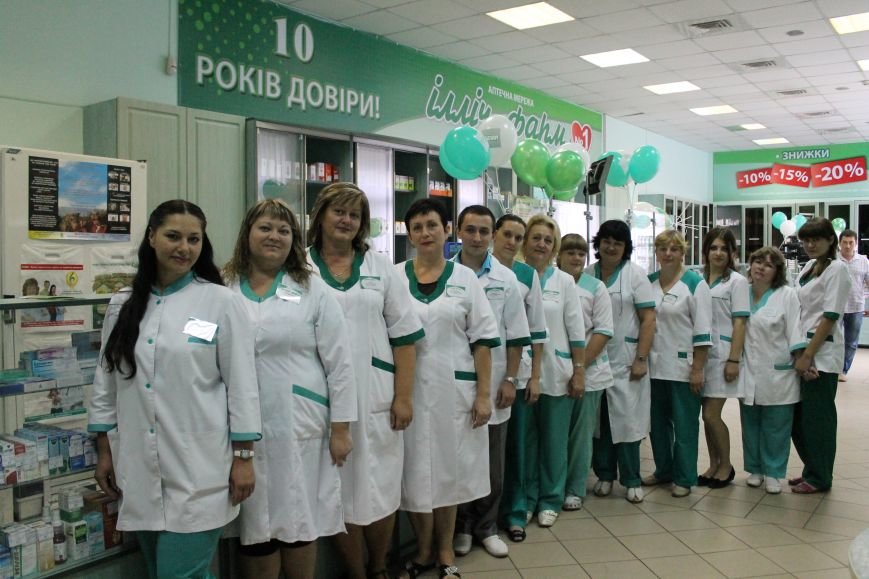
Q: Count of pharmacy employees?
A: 13